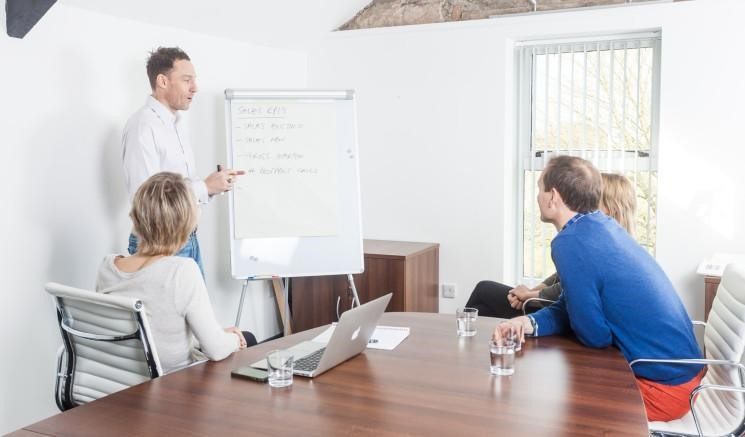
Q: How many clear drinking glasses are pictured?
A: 4